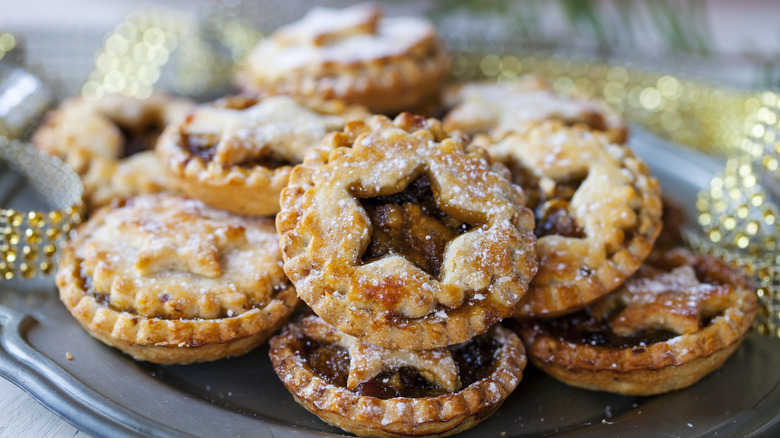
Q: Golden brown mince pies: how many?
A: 9